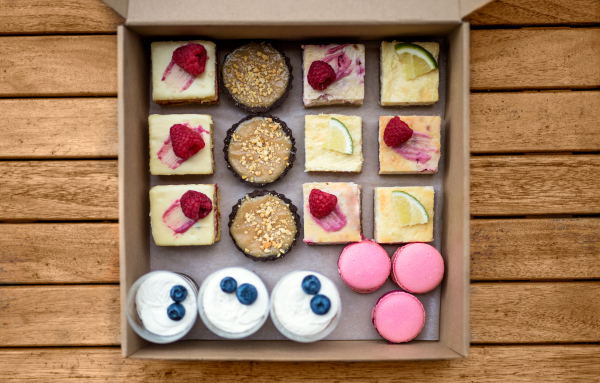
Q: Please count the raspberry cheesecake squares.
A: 6